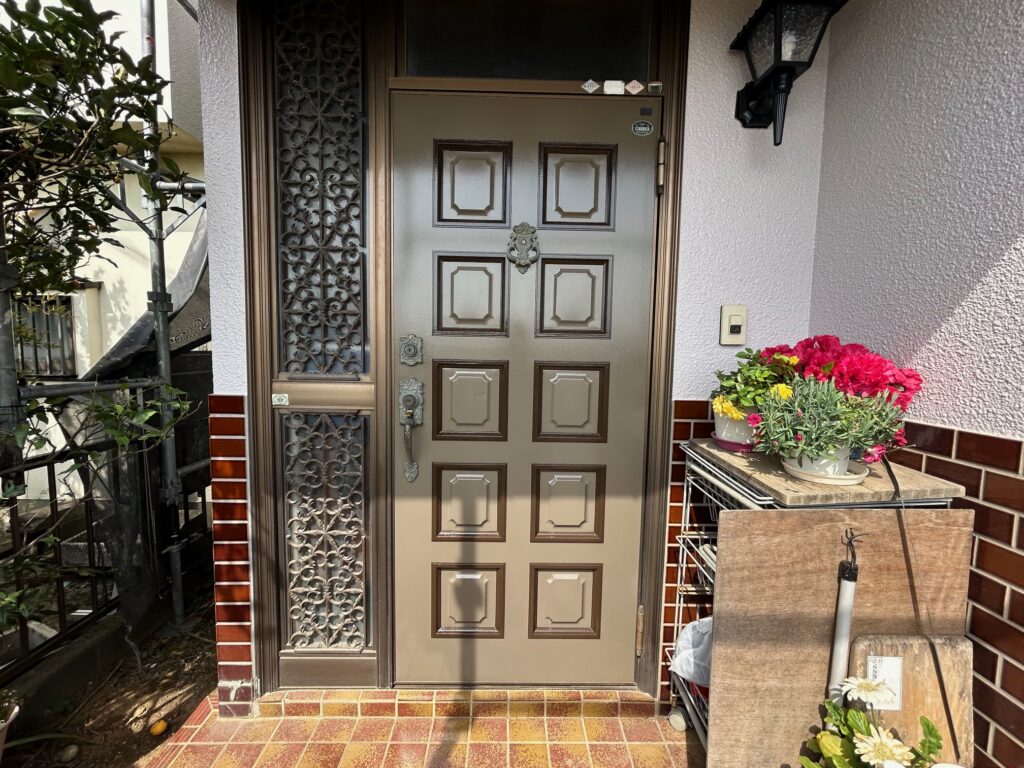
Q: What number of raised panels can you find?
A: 10